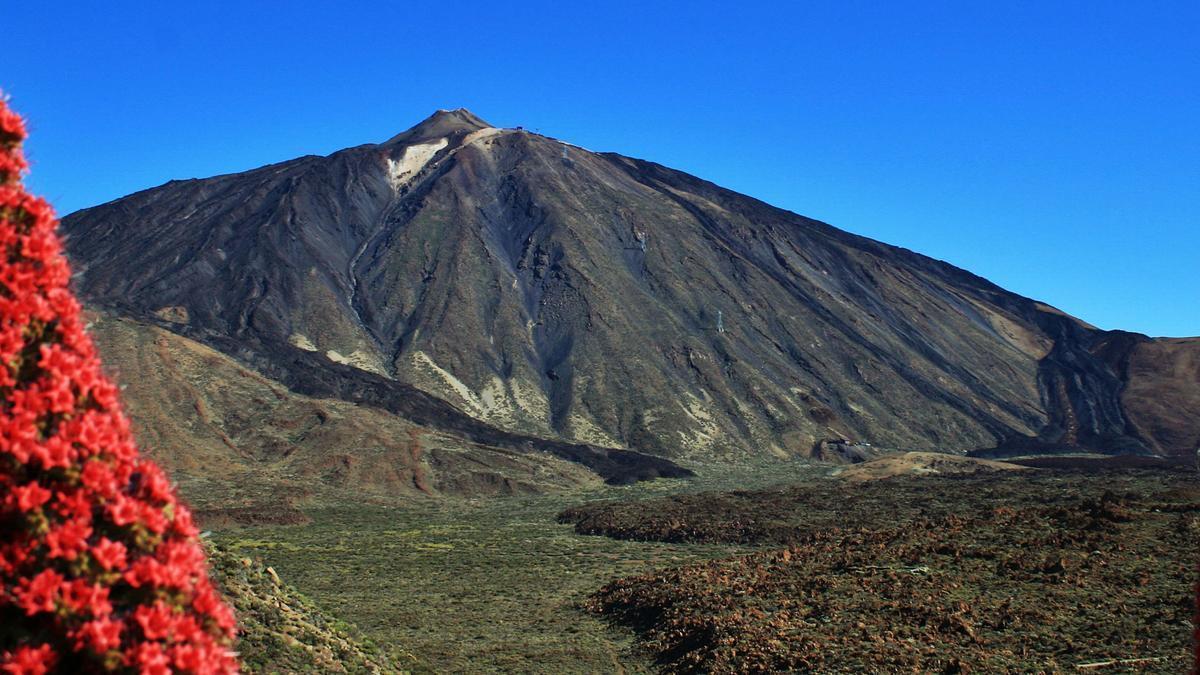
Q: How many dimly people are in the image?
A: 0